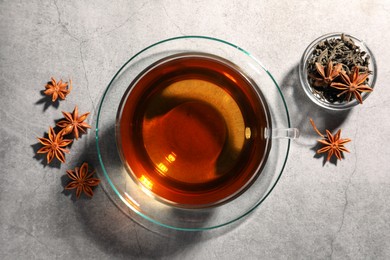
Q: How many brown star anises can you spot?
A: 7